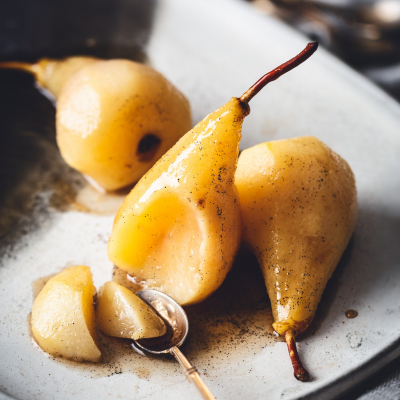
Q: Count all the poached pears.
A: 3